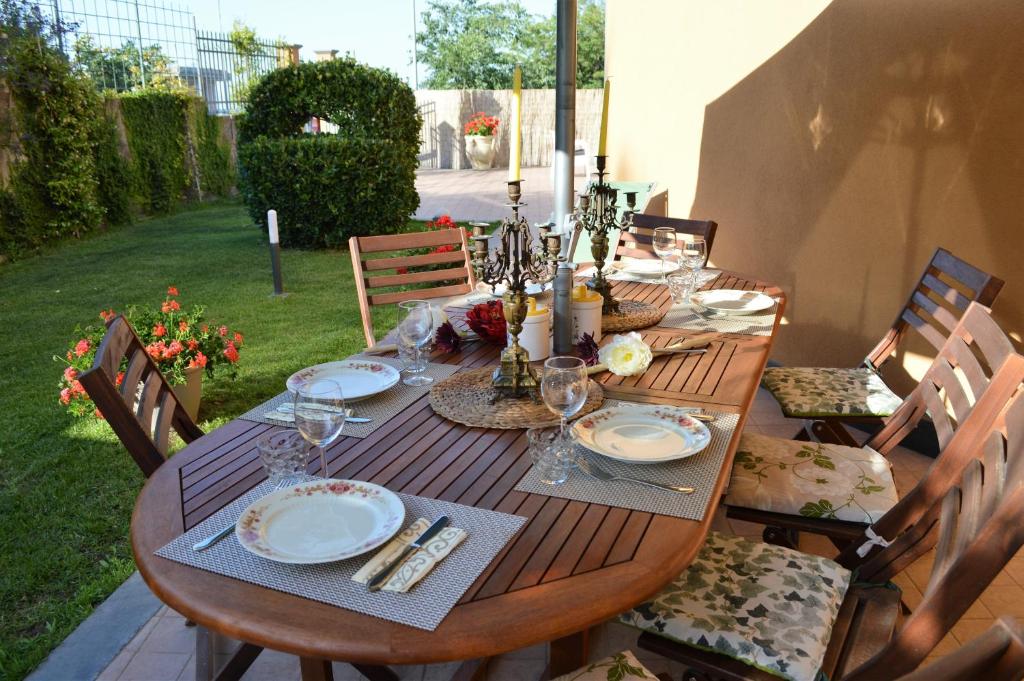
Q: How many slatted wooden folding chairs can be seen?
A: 7